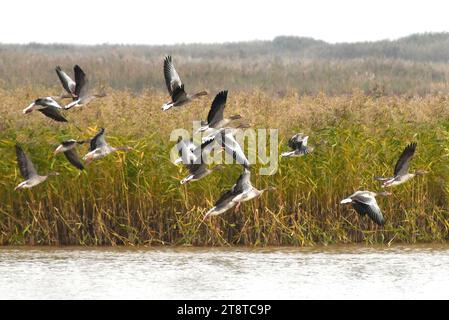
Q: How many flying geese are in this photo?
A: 15